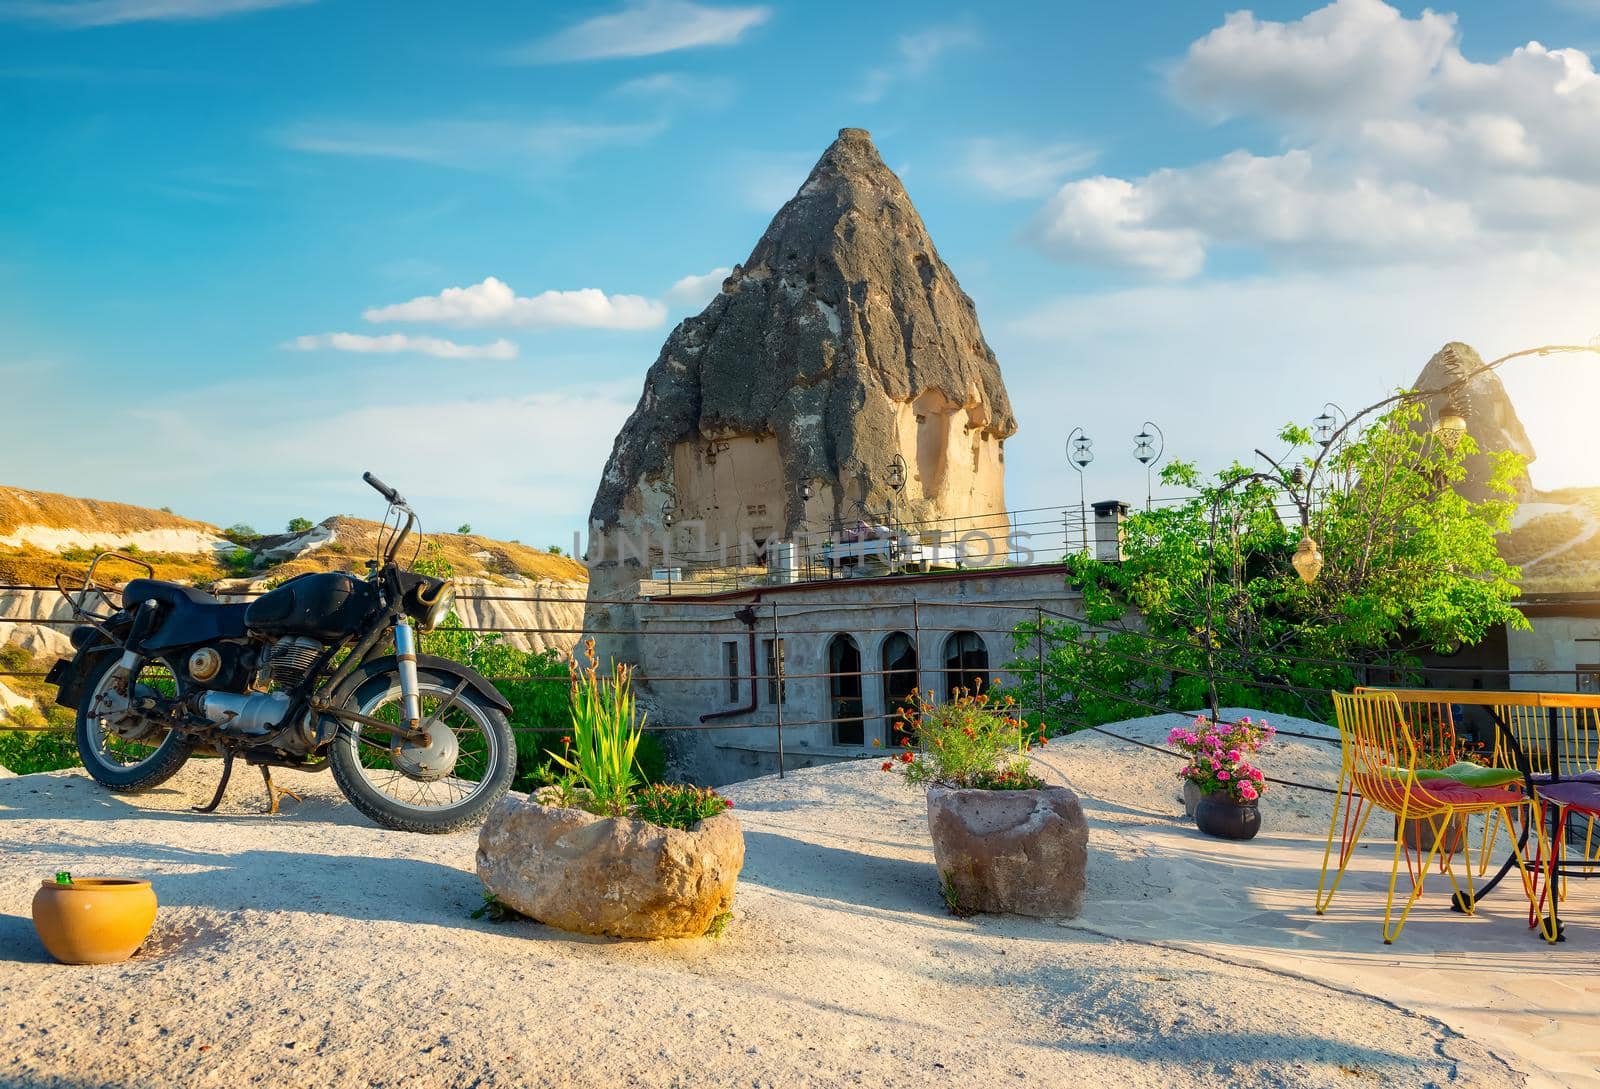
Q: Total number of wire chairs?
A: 4